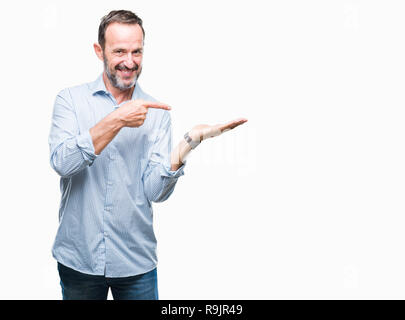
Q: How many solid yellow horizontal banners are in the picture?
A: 0